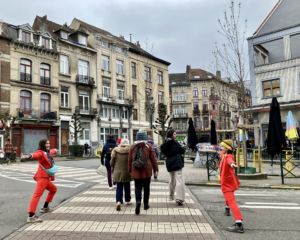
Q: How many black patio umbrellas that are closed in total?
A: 3